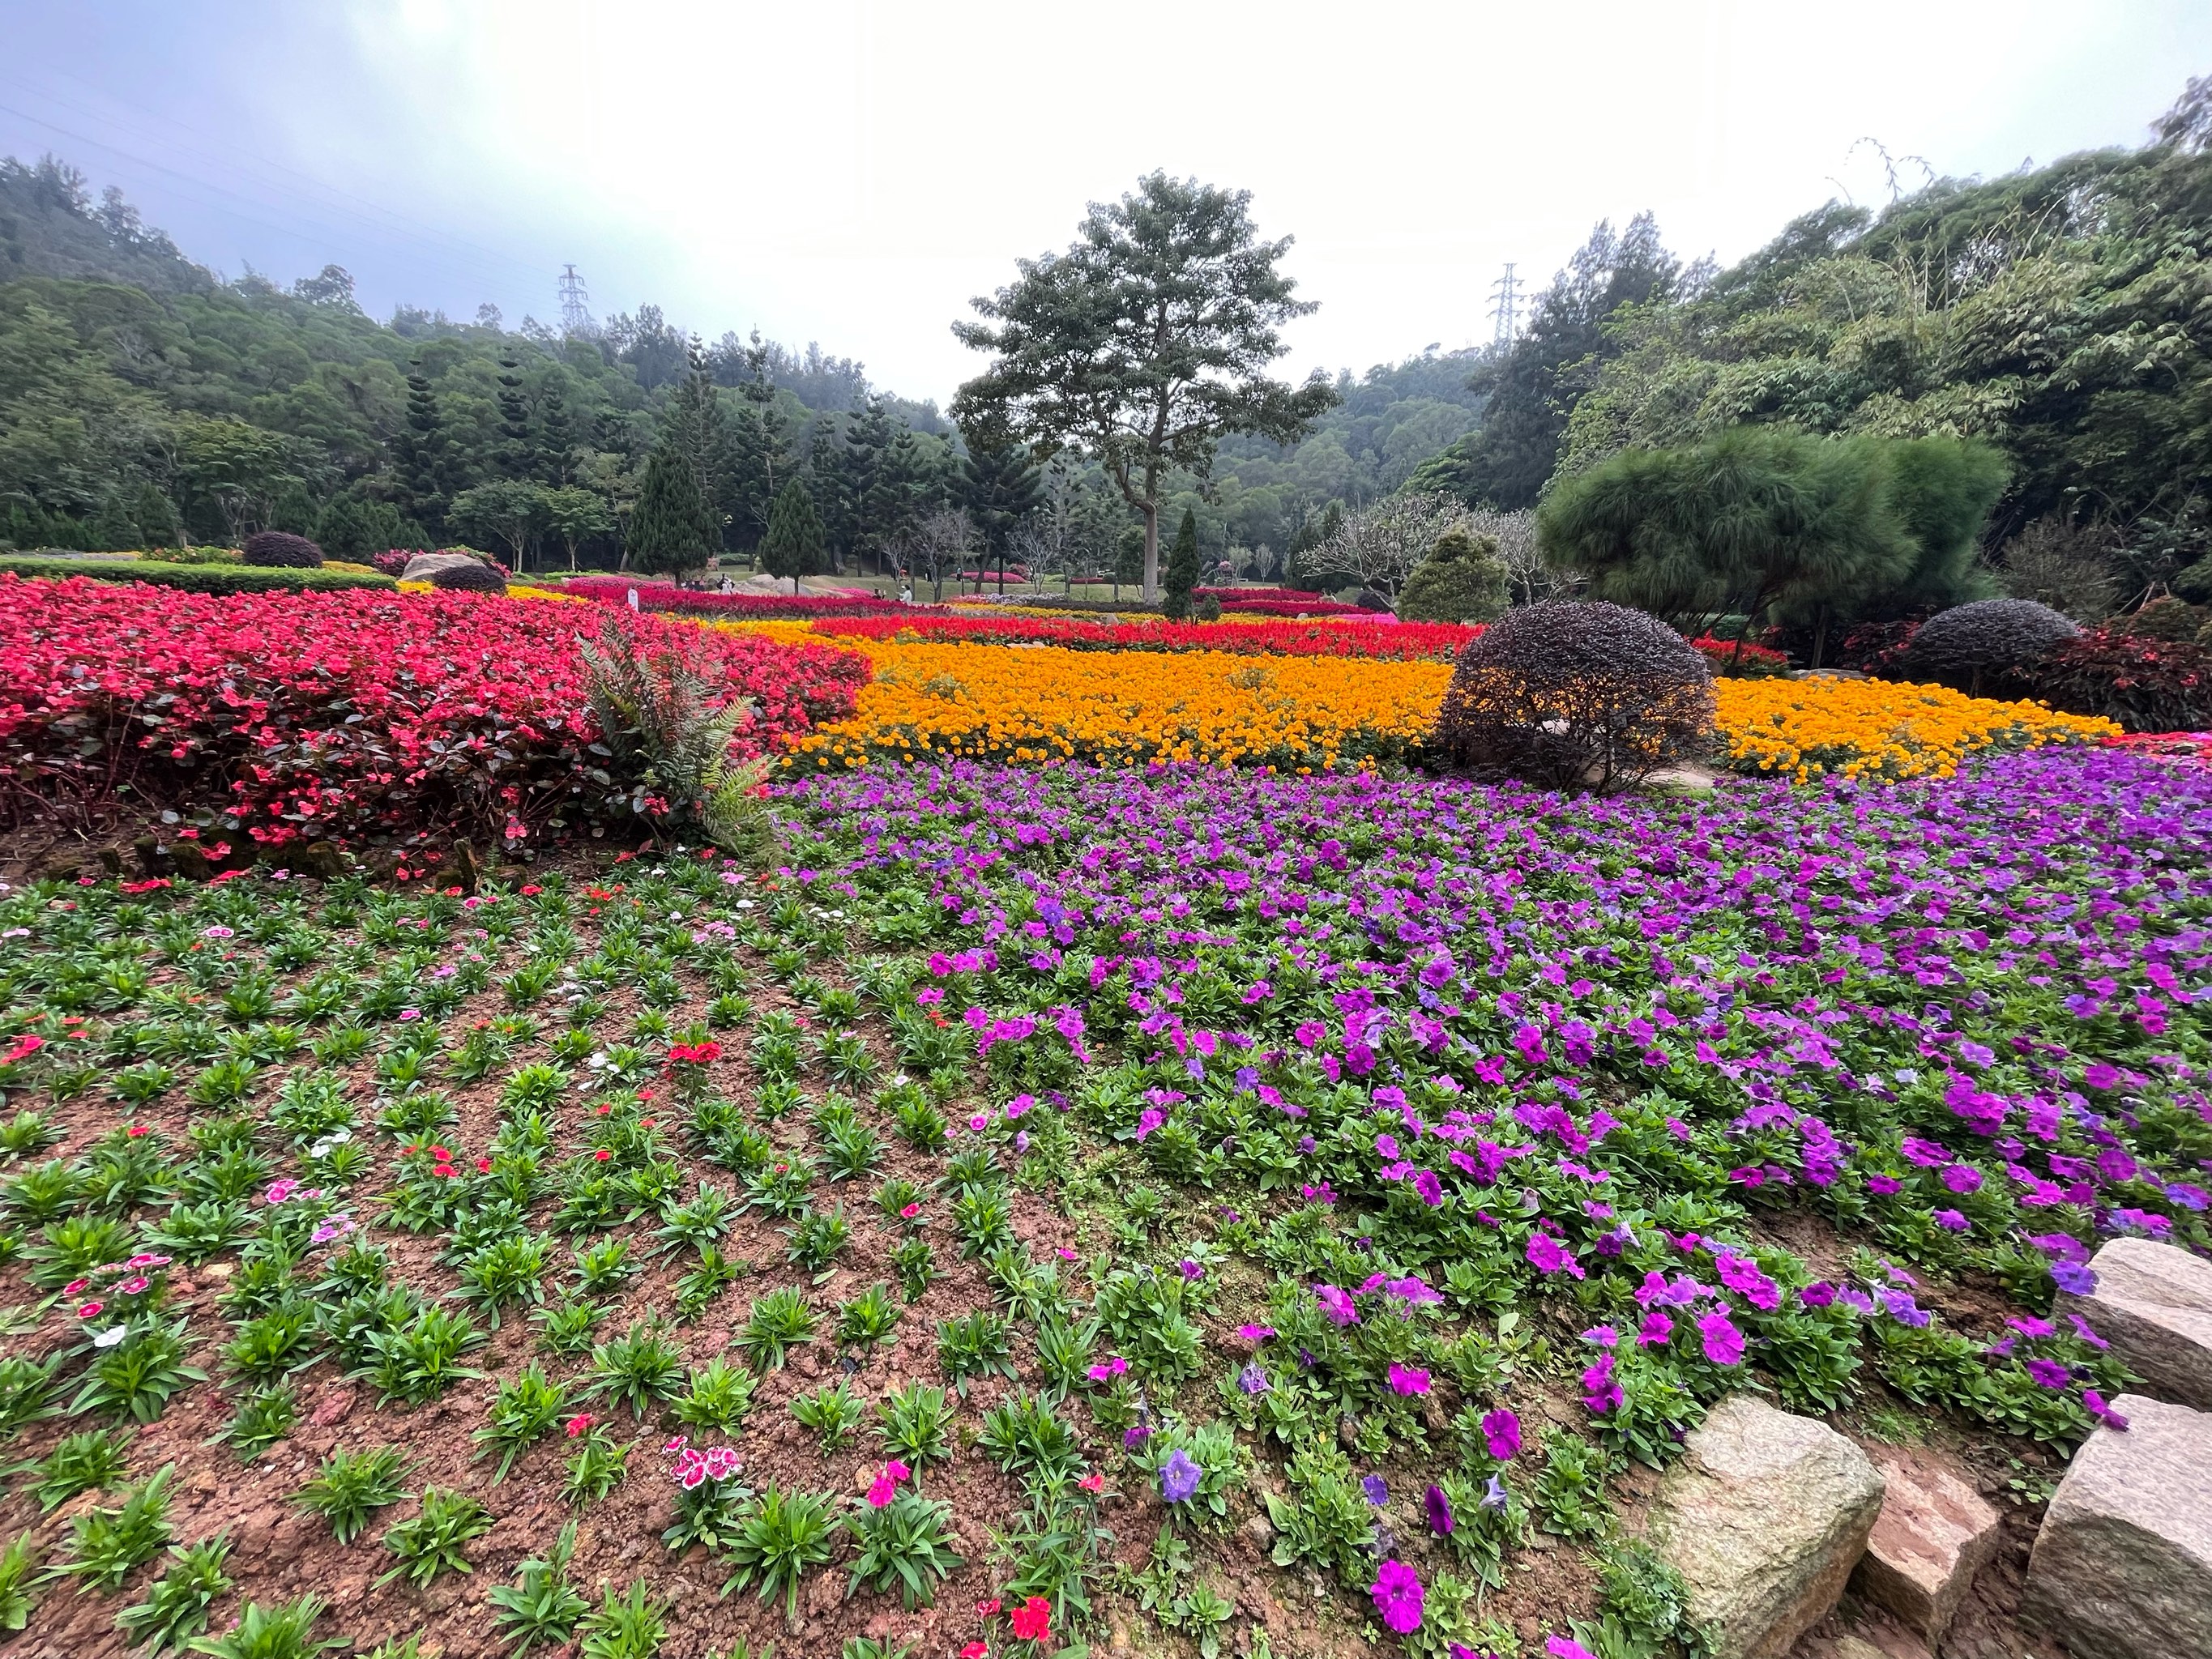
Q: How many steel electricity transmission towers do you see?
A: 2